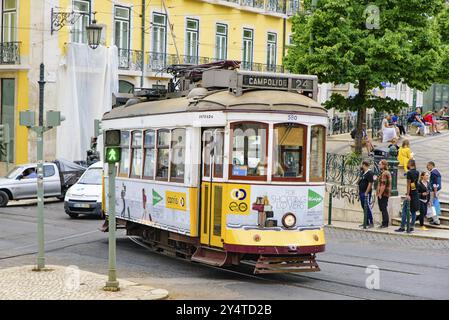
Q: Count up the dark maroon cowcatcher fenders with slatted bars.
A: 1